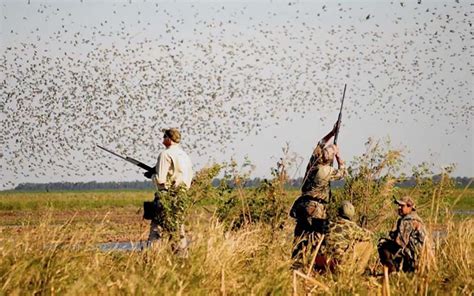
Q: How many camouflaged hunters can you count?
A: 3